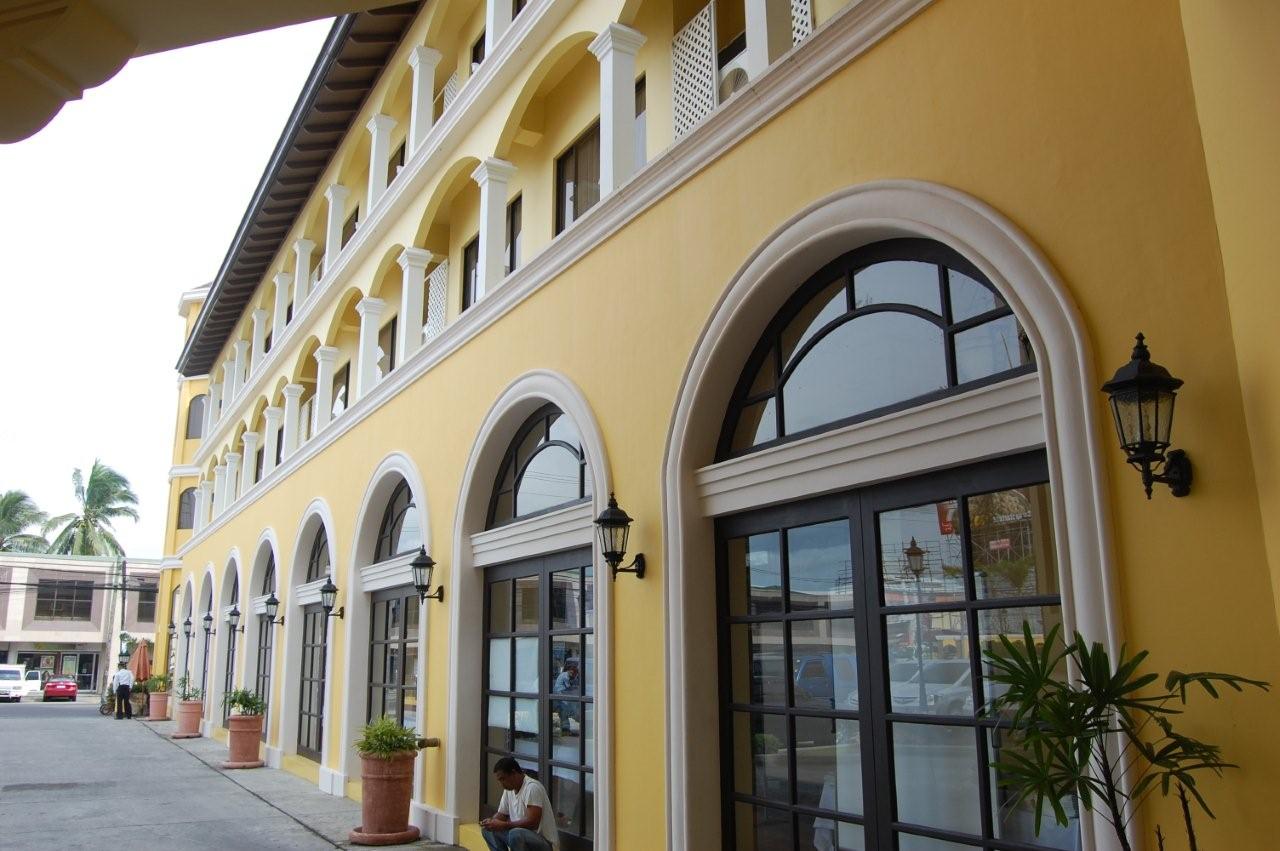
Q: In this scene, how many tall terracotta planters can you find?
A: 4